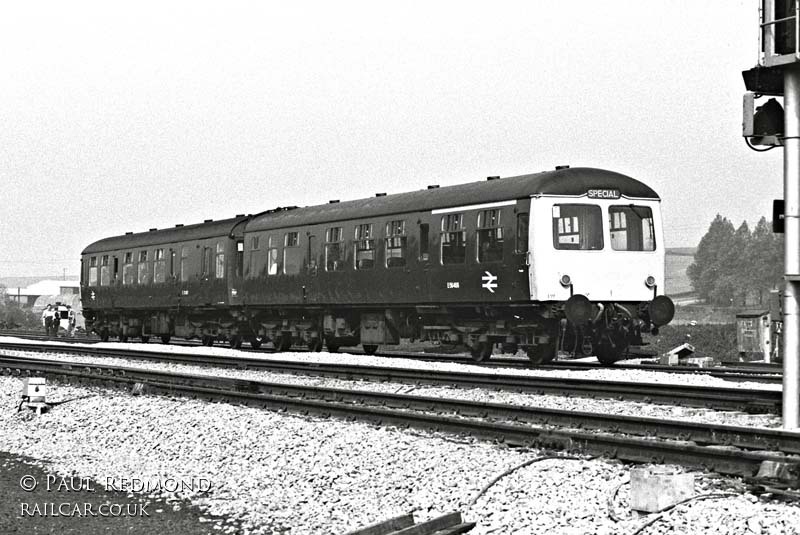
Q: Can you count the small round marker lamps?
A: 2